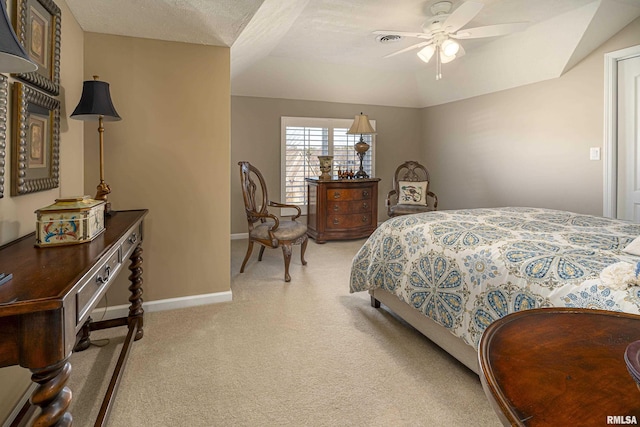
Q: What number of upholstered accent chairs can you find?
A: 2